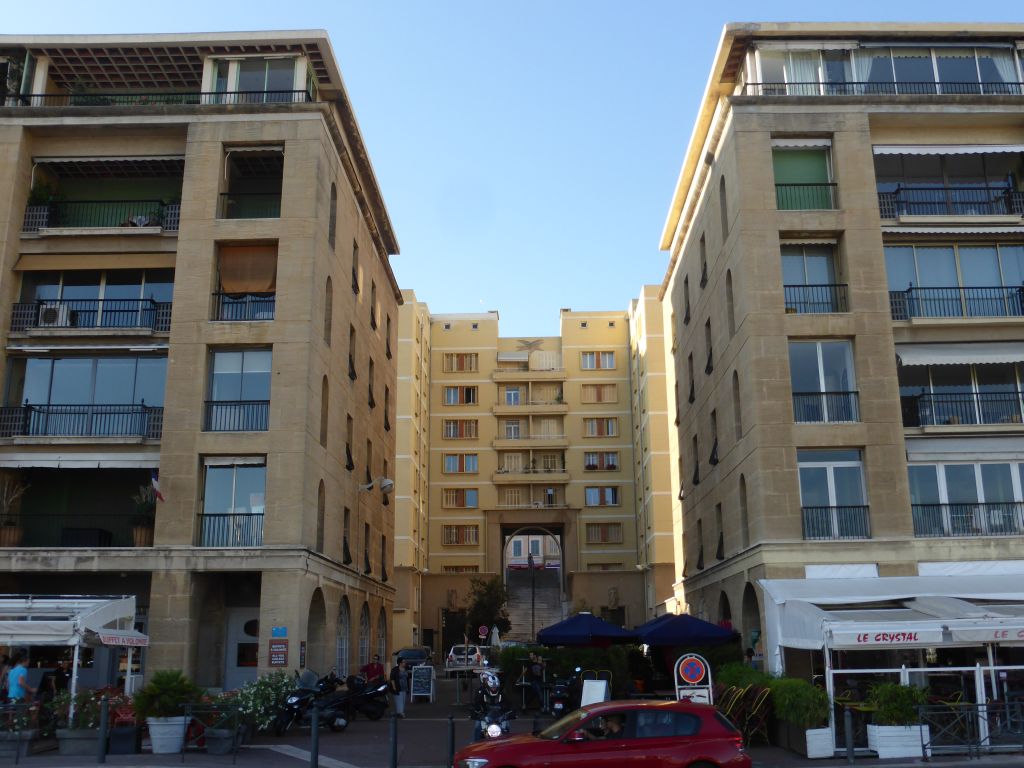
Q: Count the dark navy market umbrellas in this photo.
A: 2